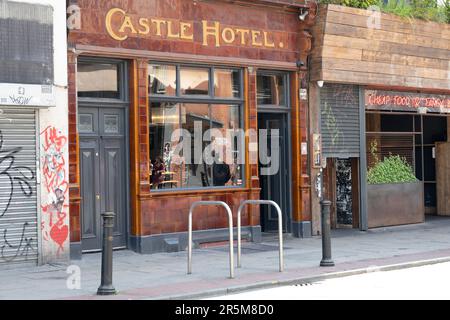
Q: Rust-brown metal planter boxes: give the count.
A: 1